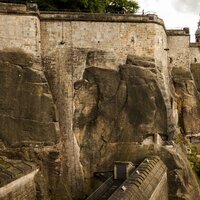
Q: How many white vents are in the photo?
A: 3